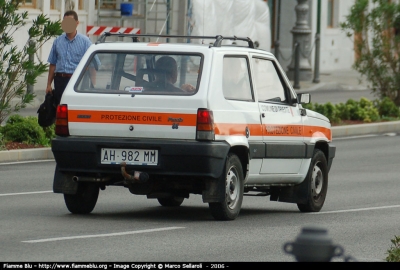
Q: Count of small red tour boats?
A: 0